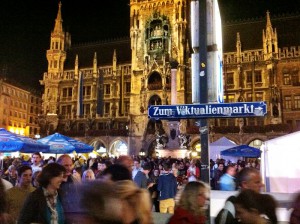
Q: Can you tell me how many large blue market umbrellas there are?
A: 3